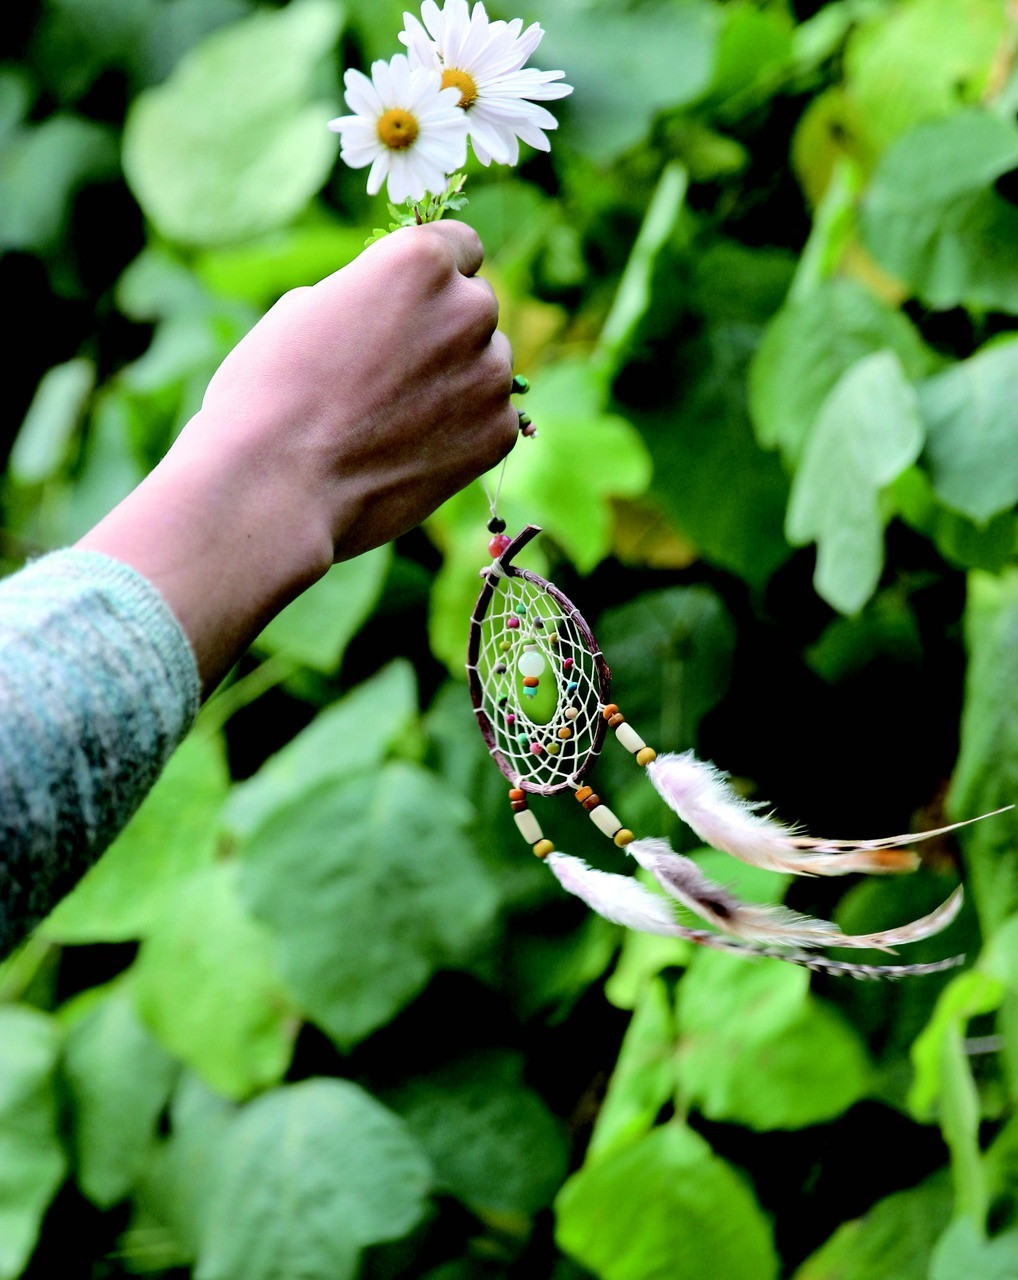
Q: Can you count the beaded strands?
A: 3